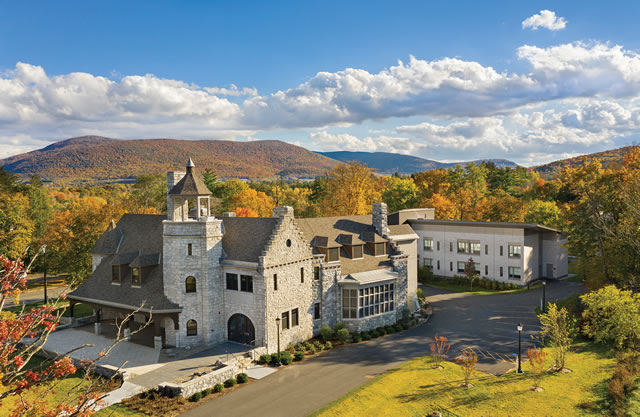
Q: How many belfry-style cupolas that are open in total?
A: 1